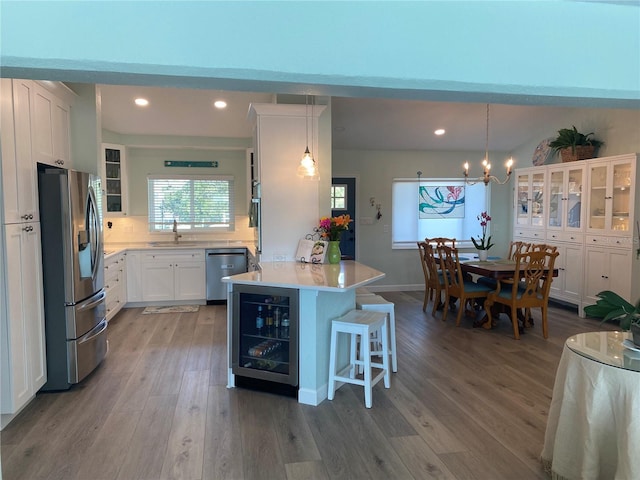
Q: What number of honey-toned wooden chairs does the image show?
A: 6